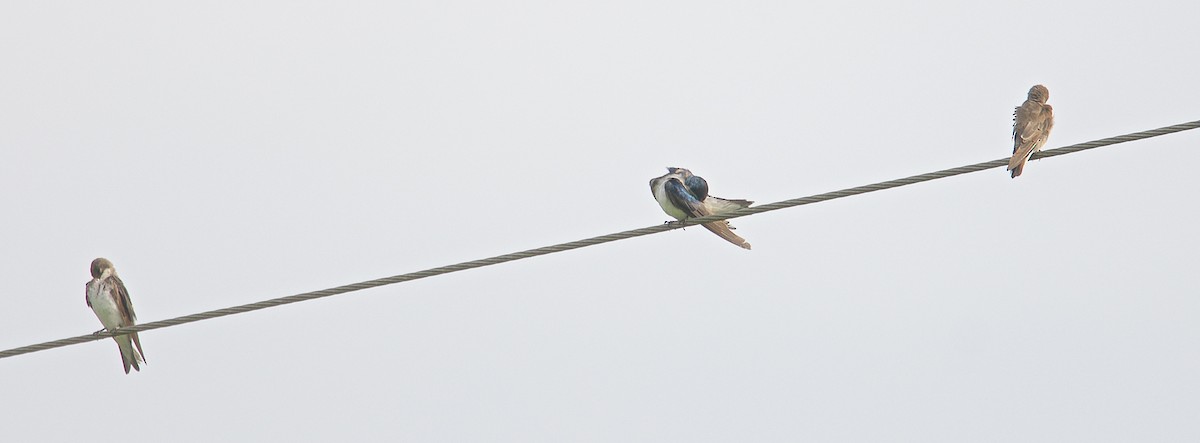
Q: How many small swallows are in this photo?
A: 3